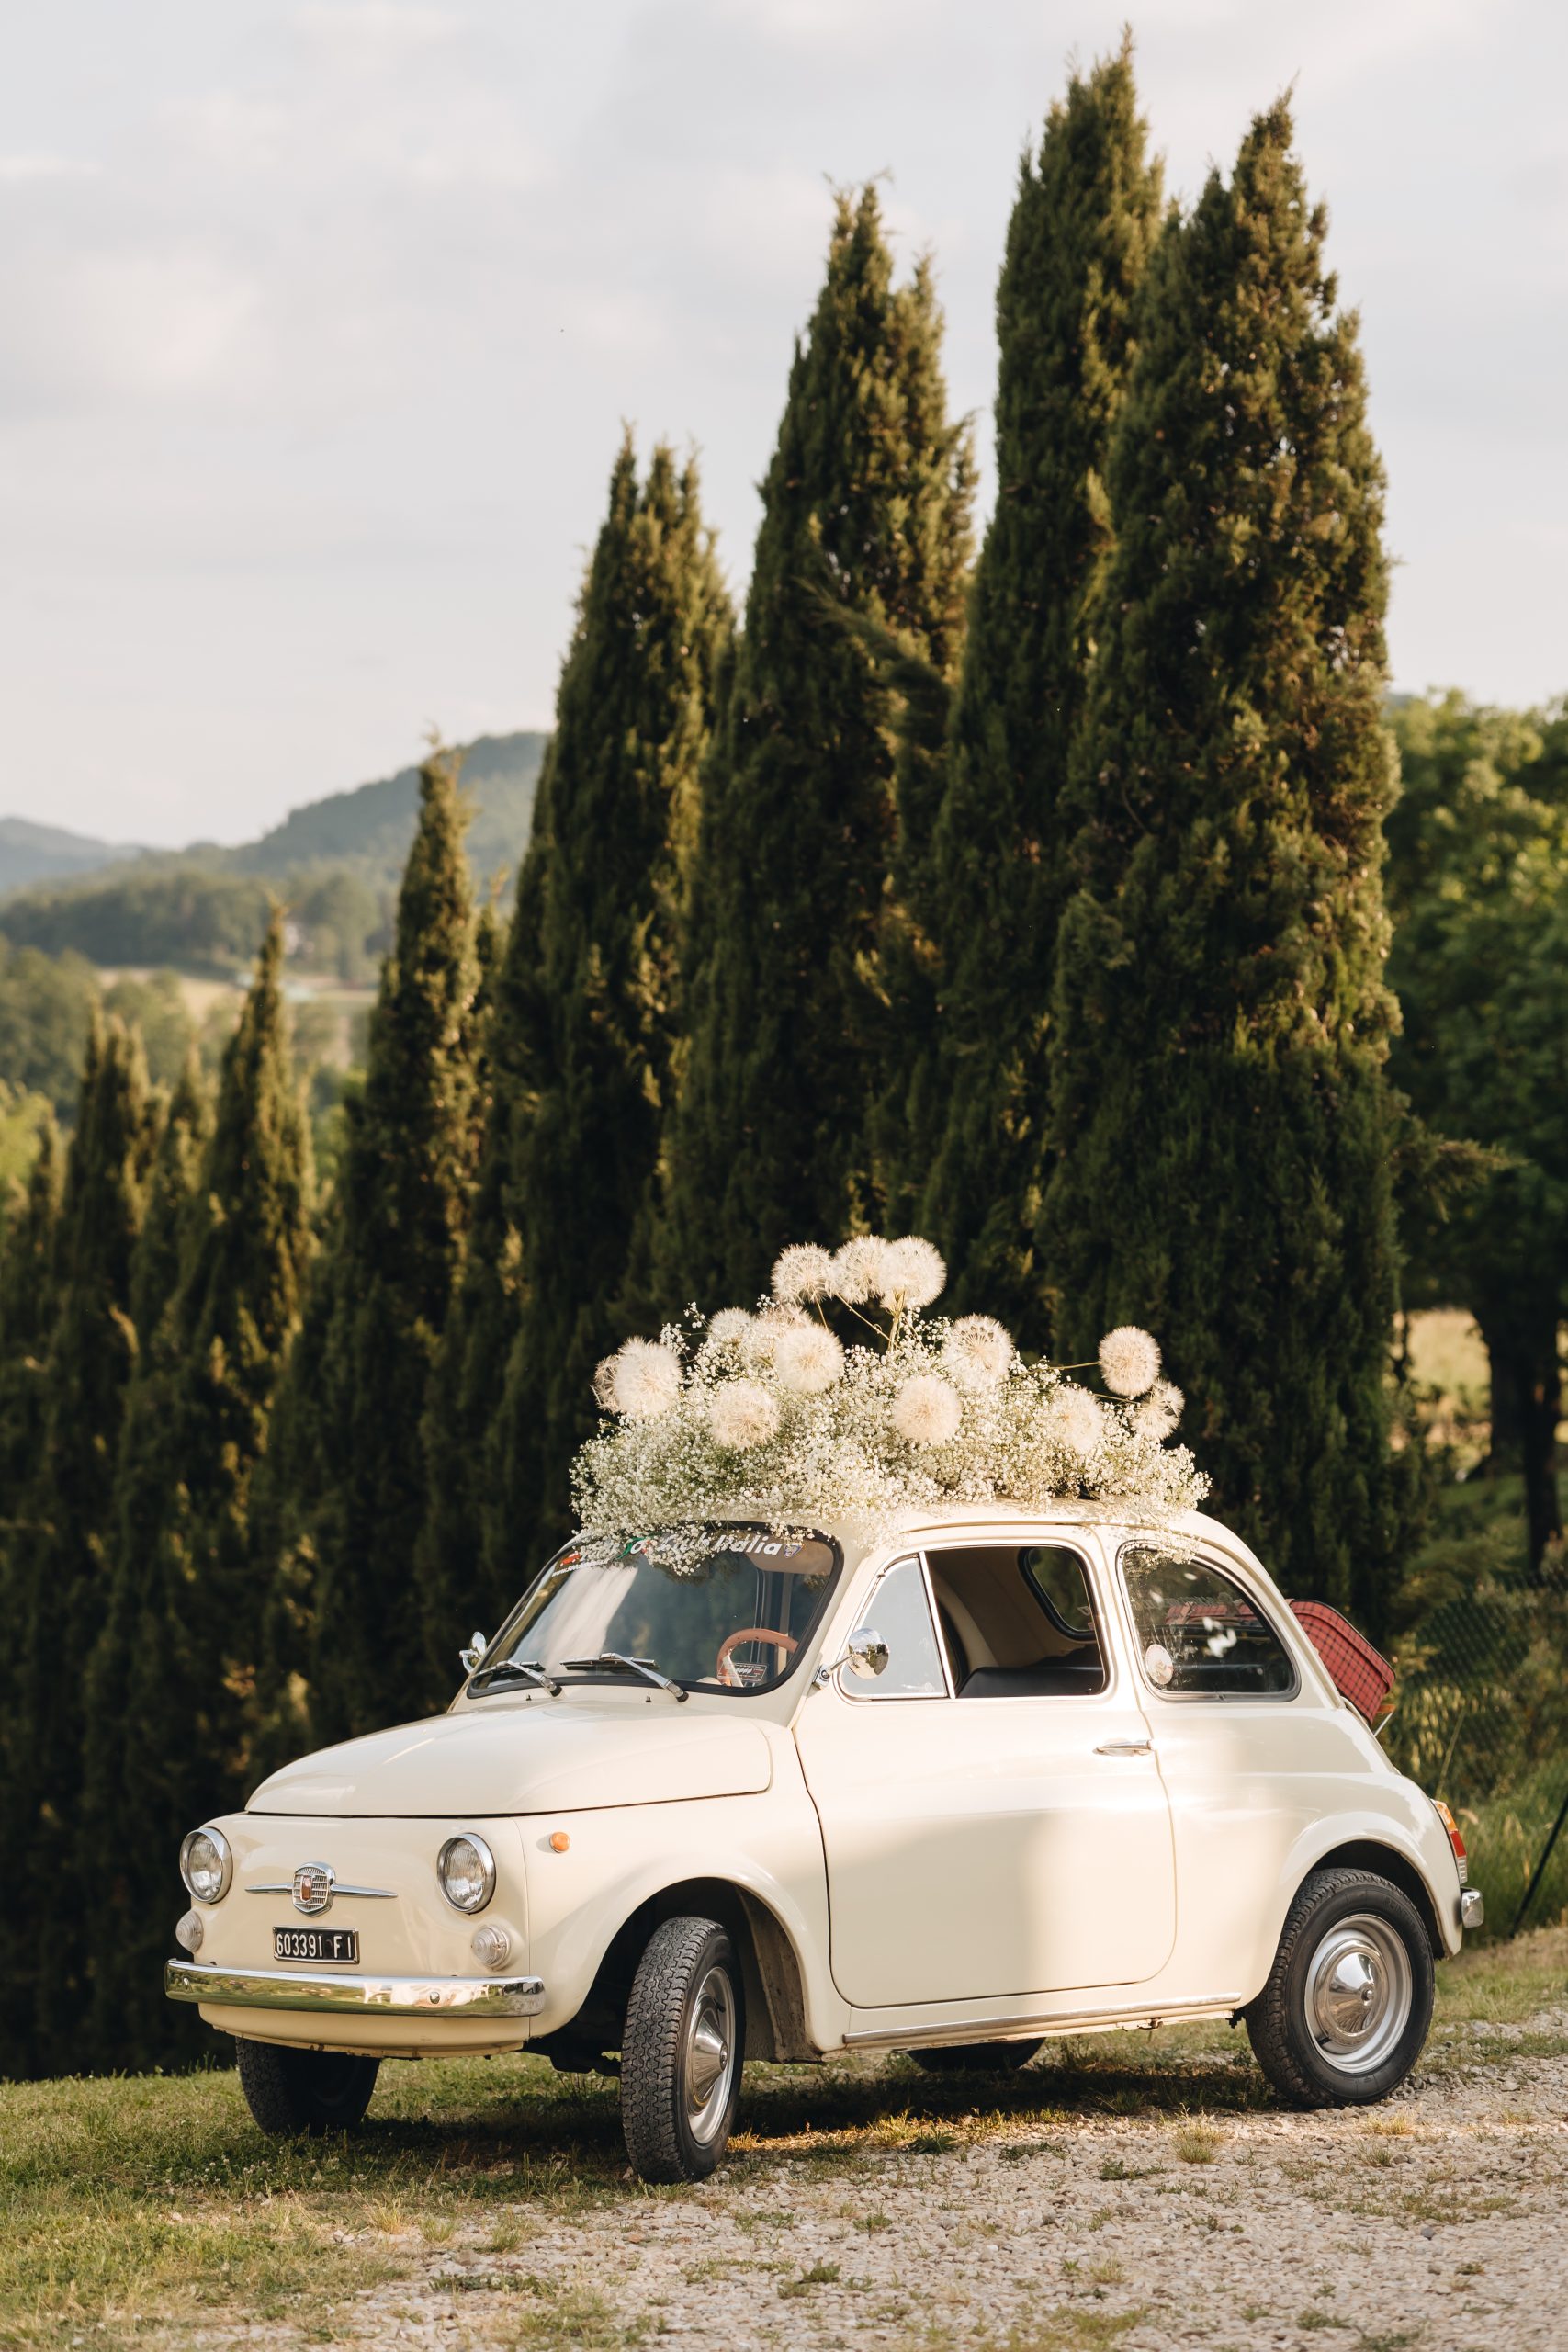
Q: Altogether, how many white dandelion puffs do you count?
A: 14